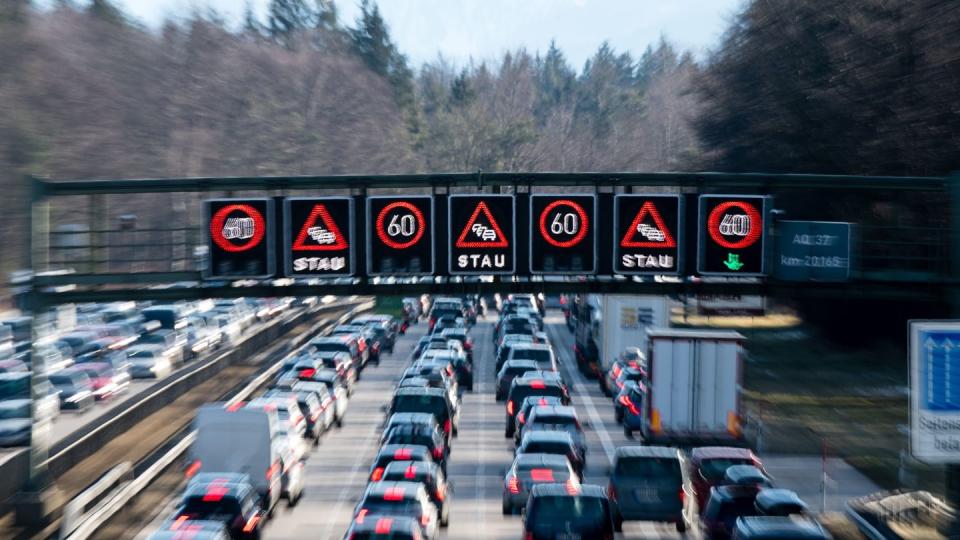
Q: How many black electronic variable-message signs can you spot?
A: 7